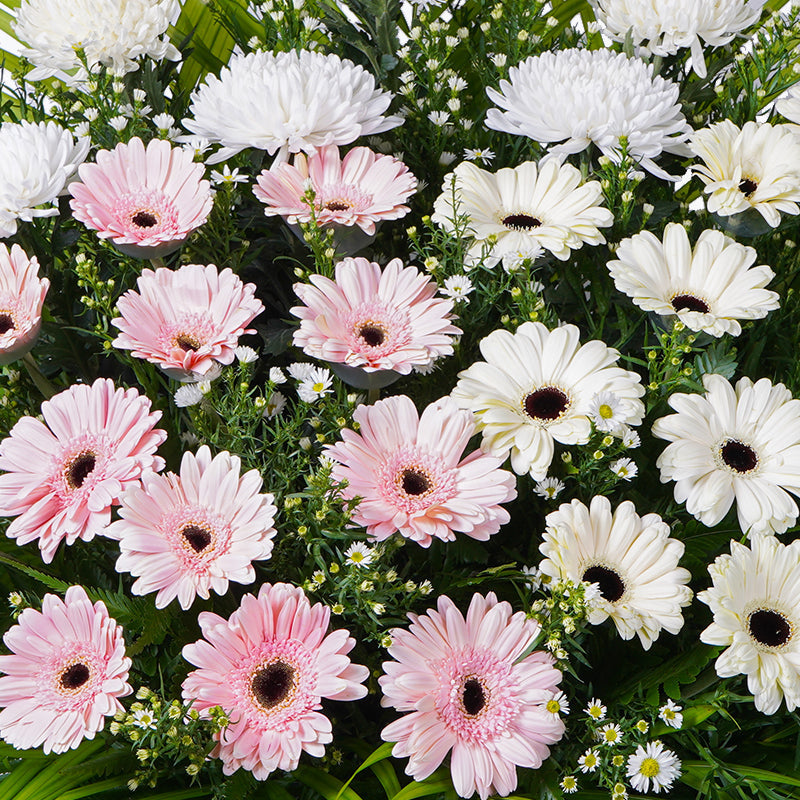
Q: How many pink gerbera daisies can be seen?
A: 11